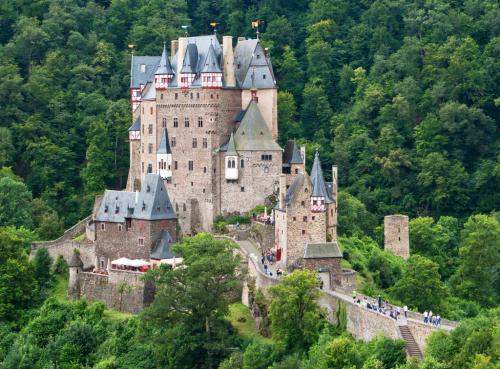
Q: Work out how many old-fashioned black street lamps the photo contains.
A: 0